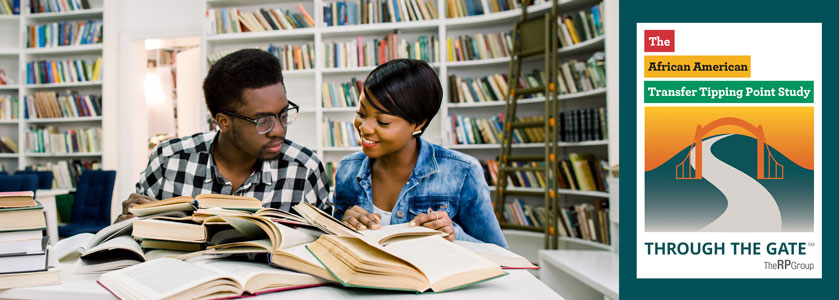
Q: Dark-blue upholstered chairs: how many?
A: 3